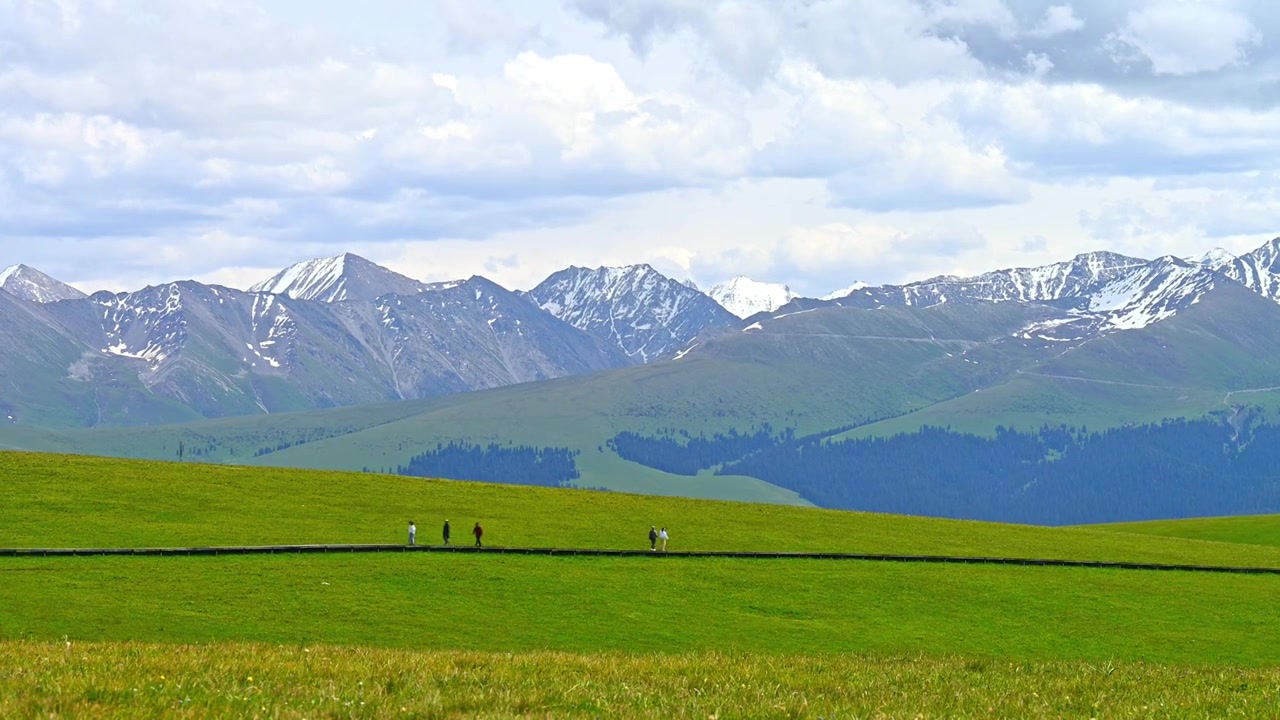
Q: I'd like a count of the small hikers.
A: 5